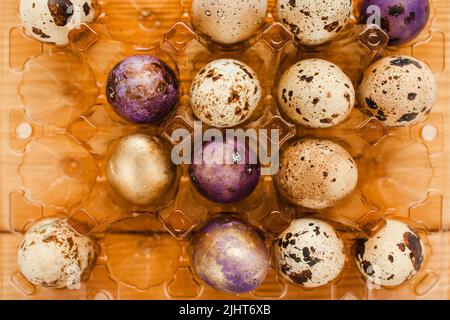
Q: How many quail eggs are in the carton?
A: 15